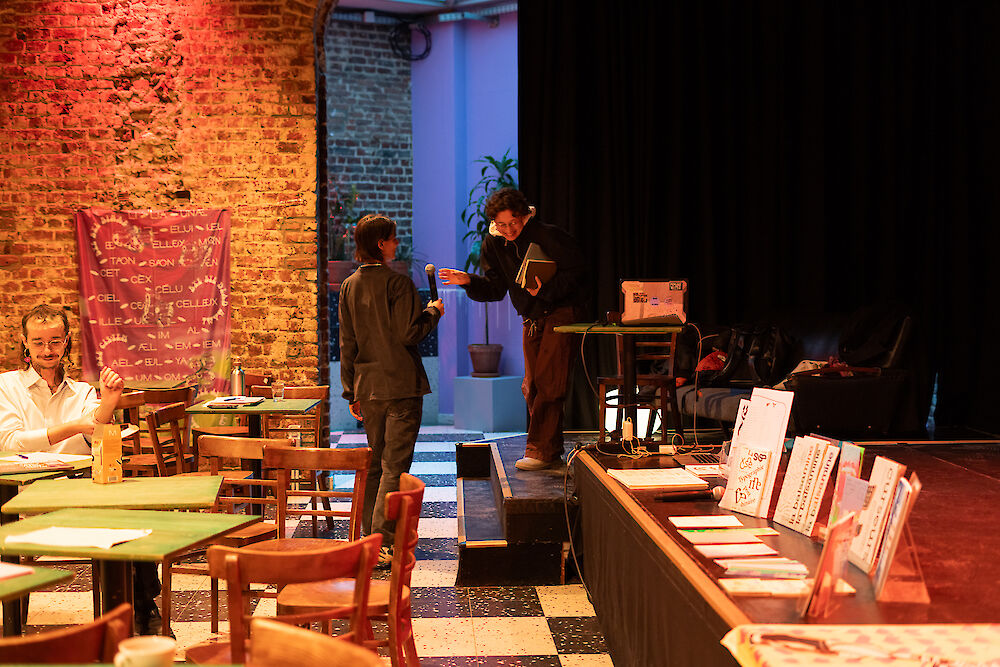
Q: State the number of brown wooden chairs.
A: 12